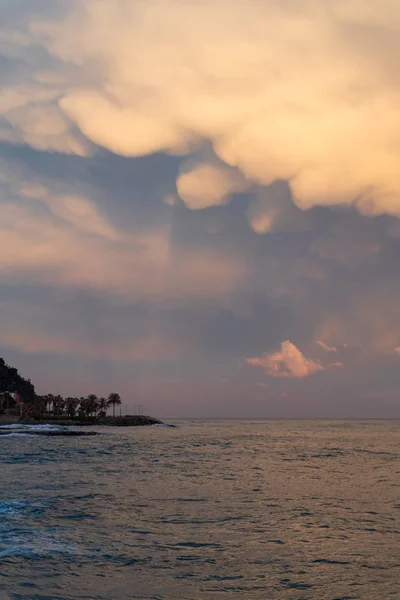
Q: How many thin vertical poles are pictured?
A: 5